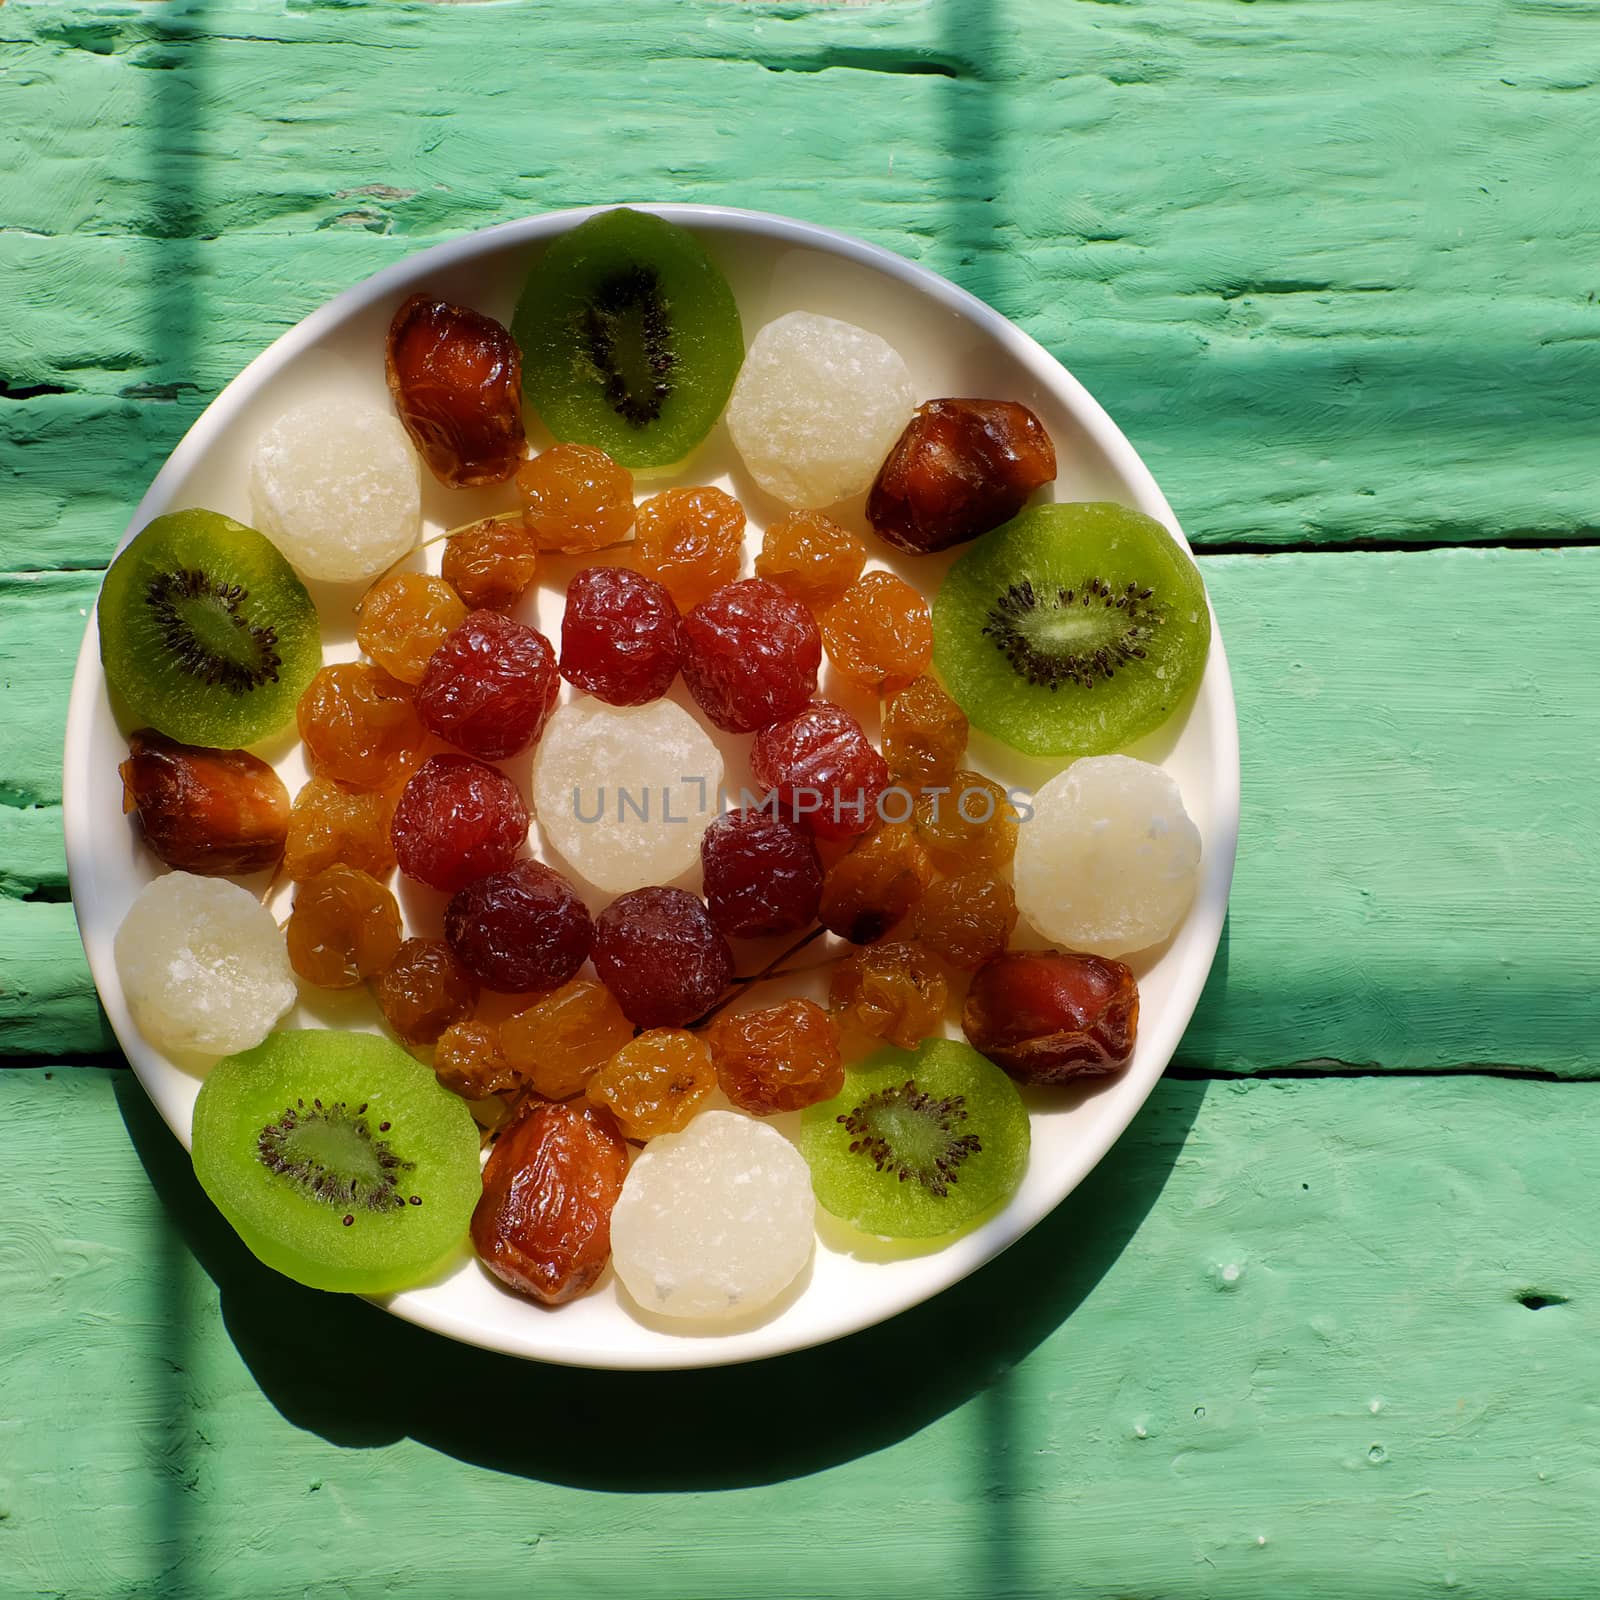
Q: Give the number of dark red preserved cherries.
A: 8